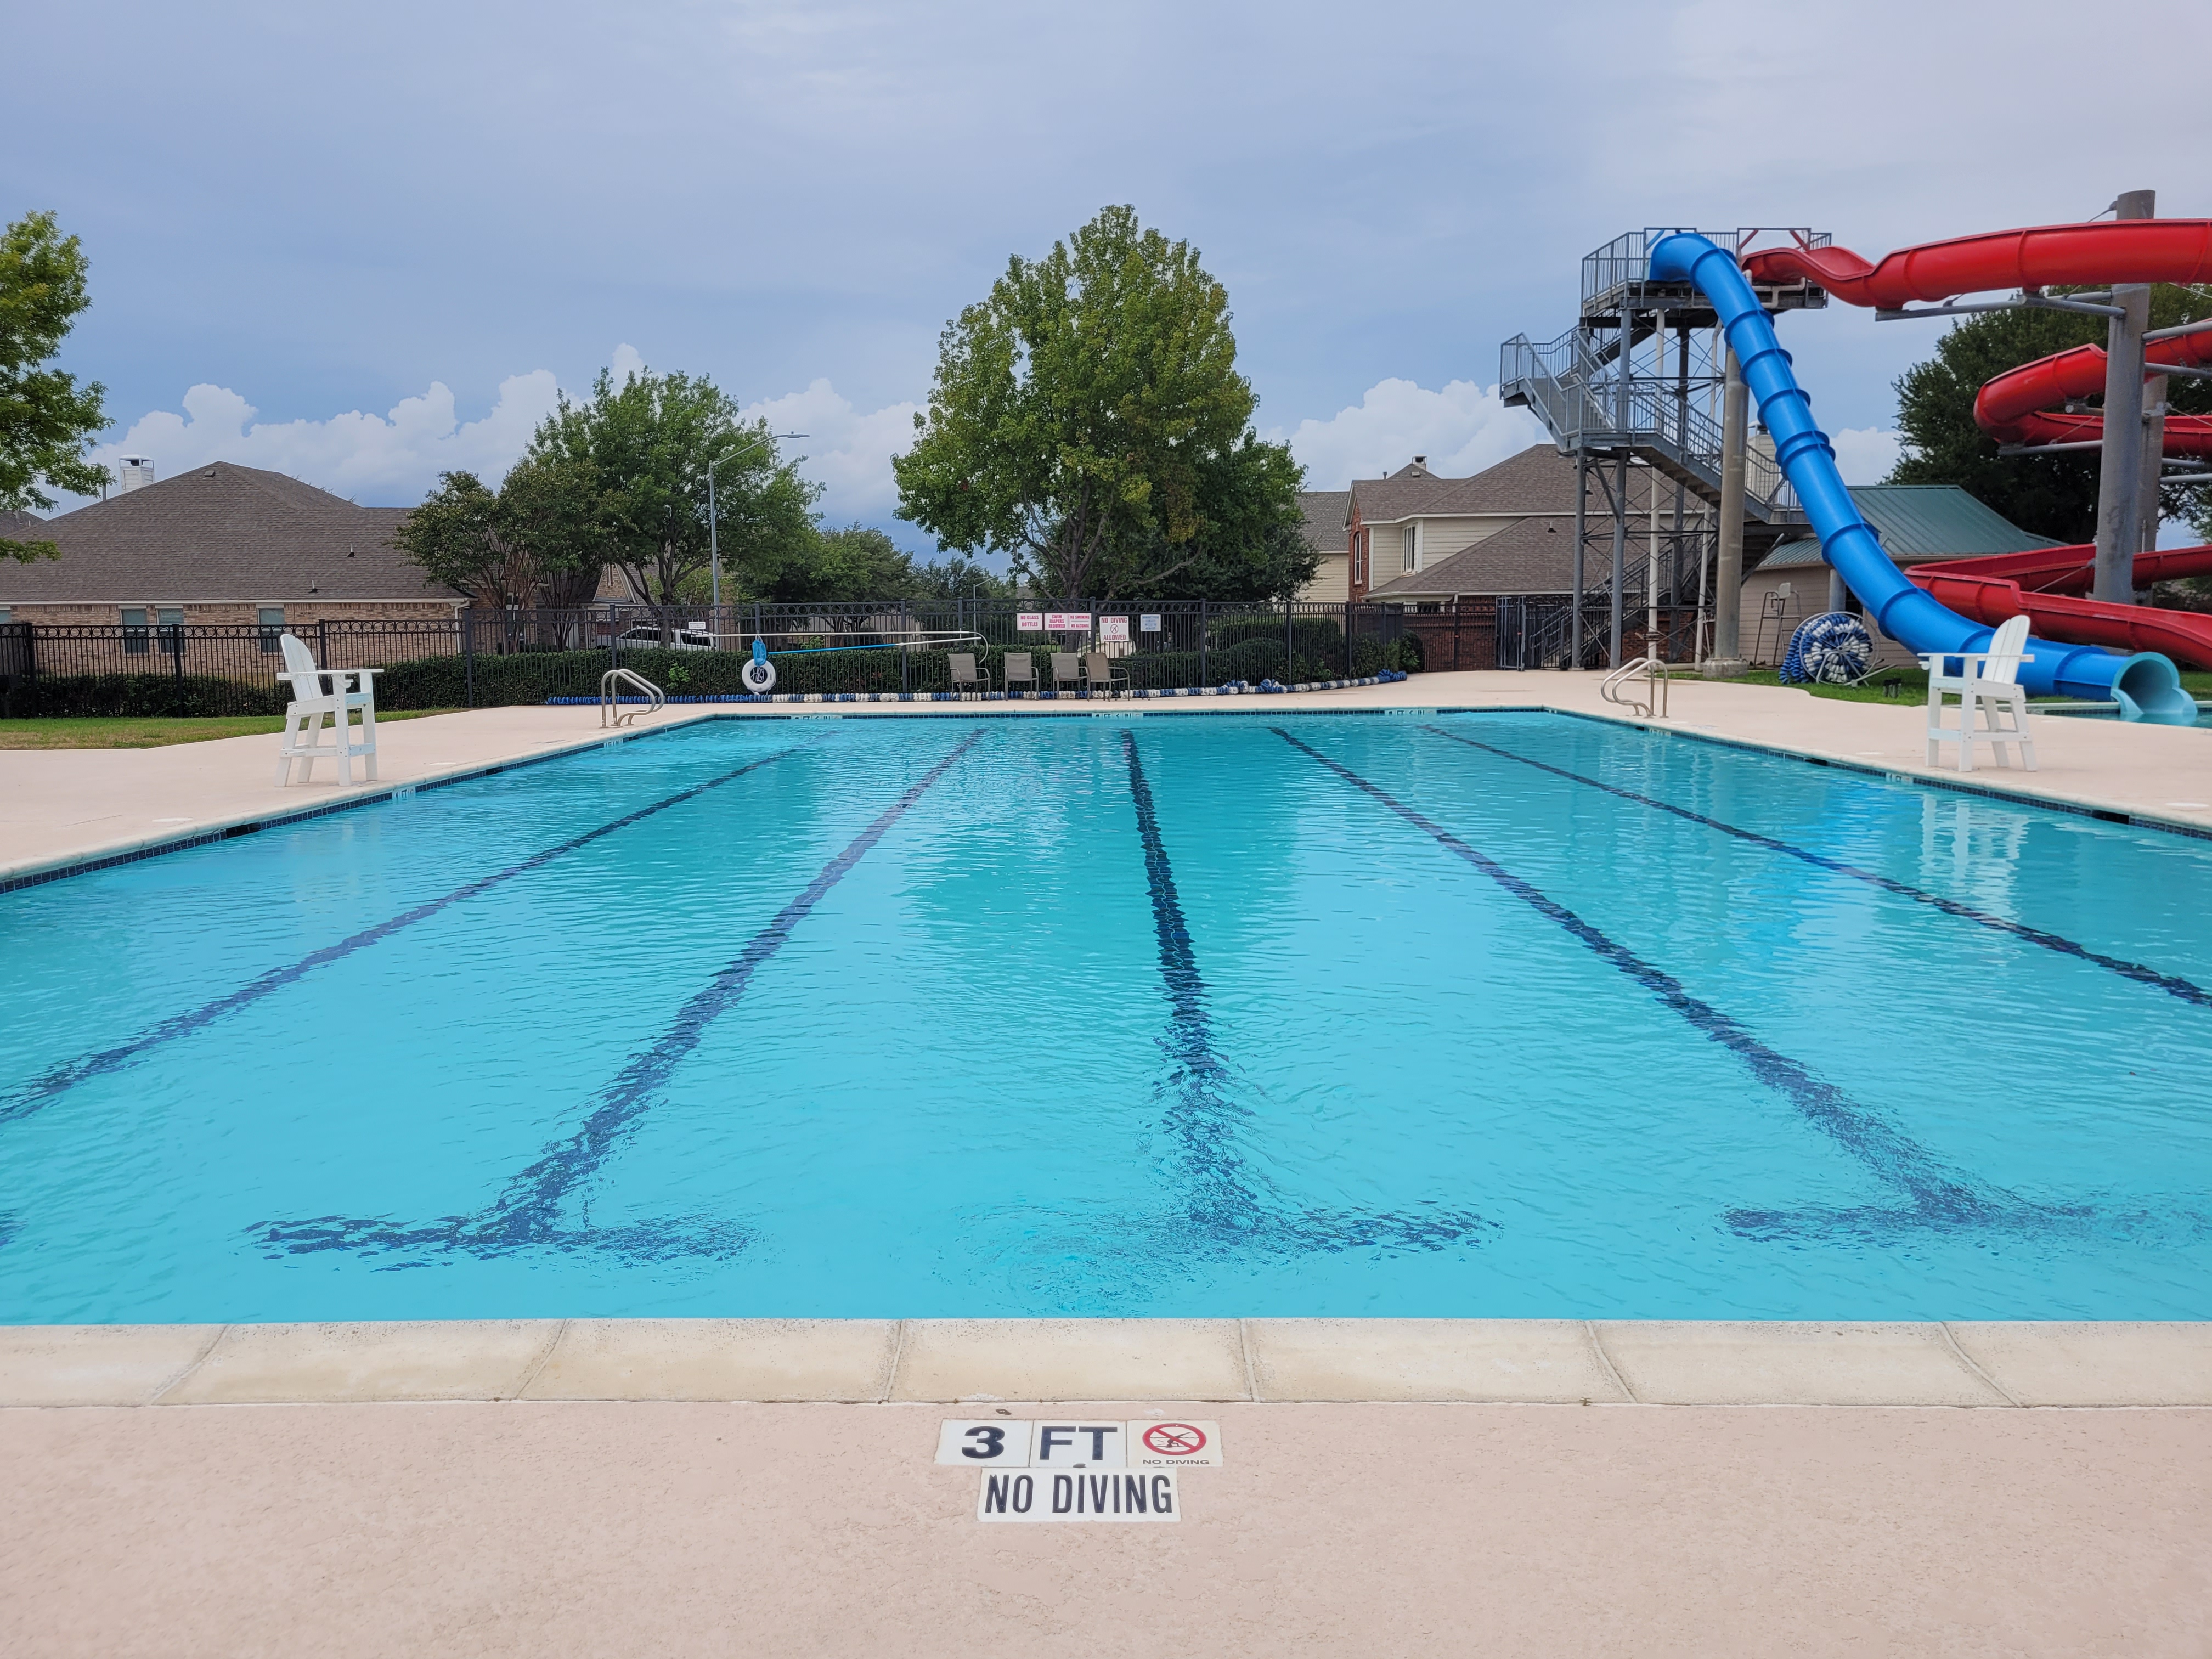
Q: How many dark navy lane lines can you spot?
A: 5